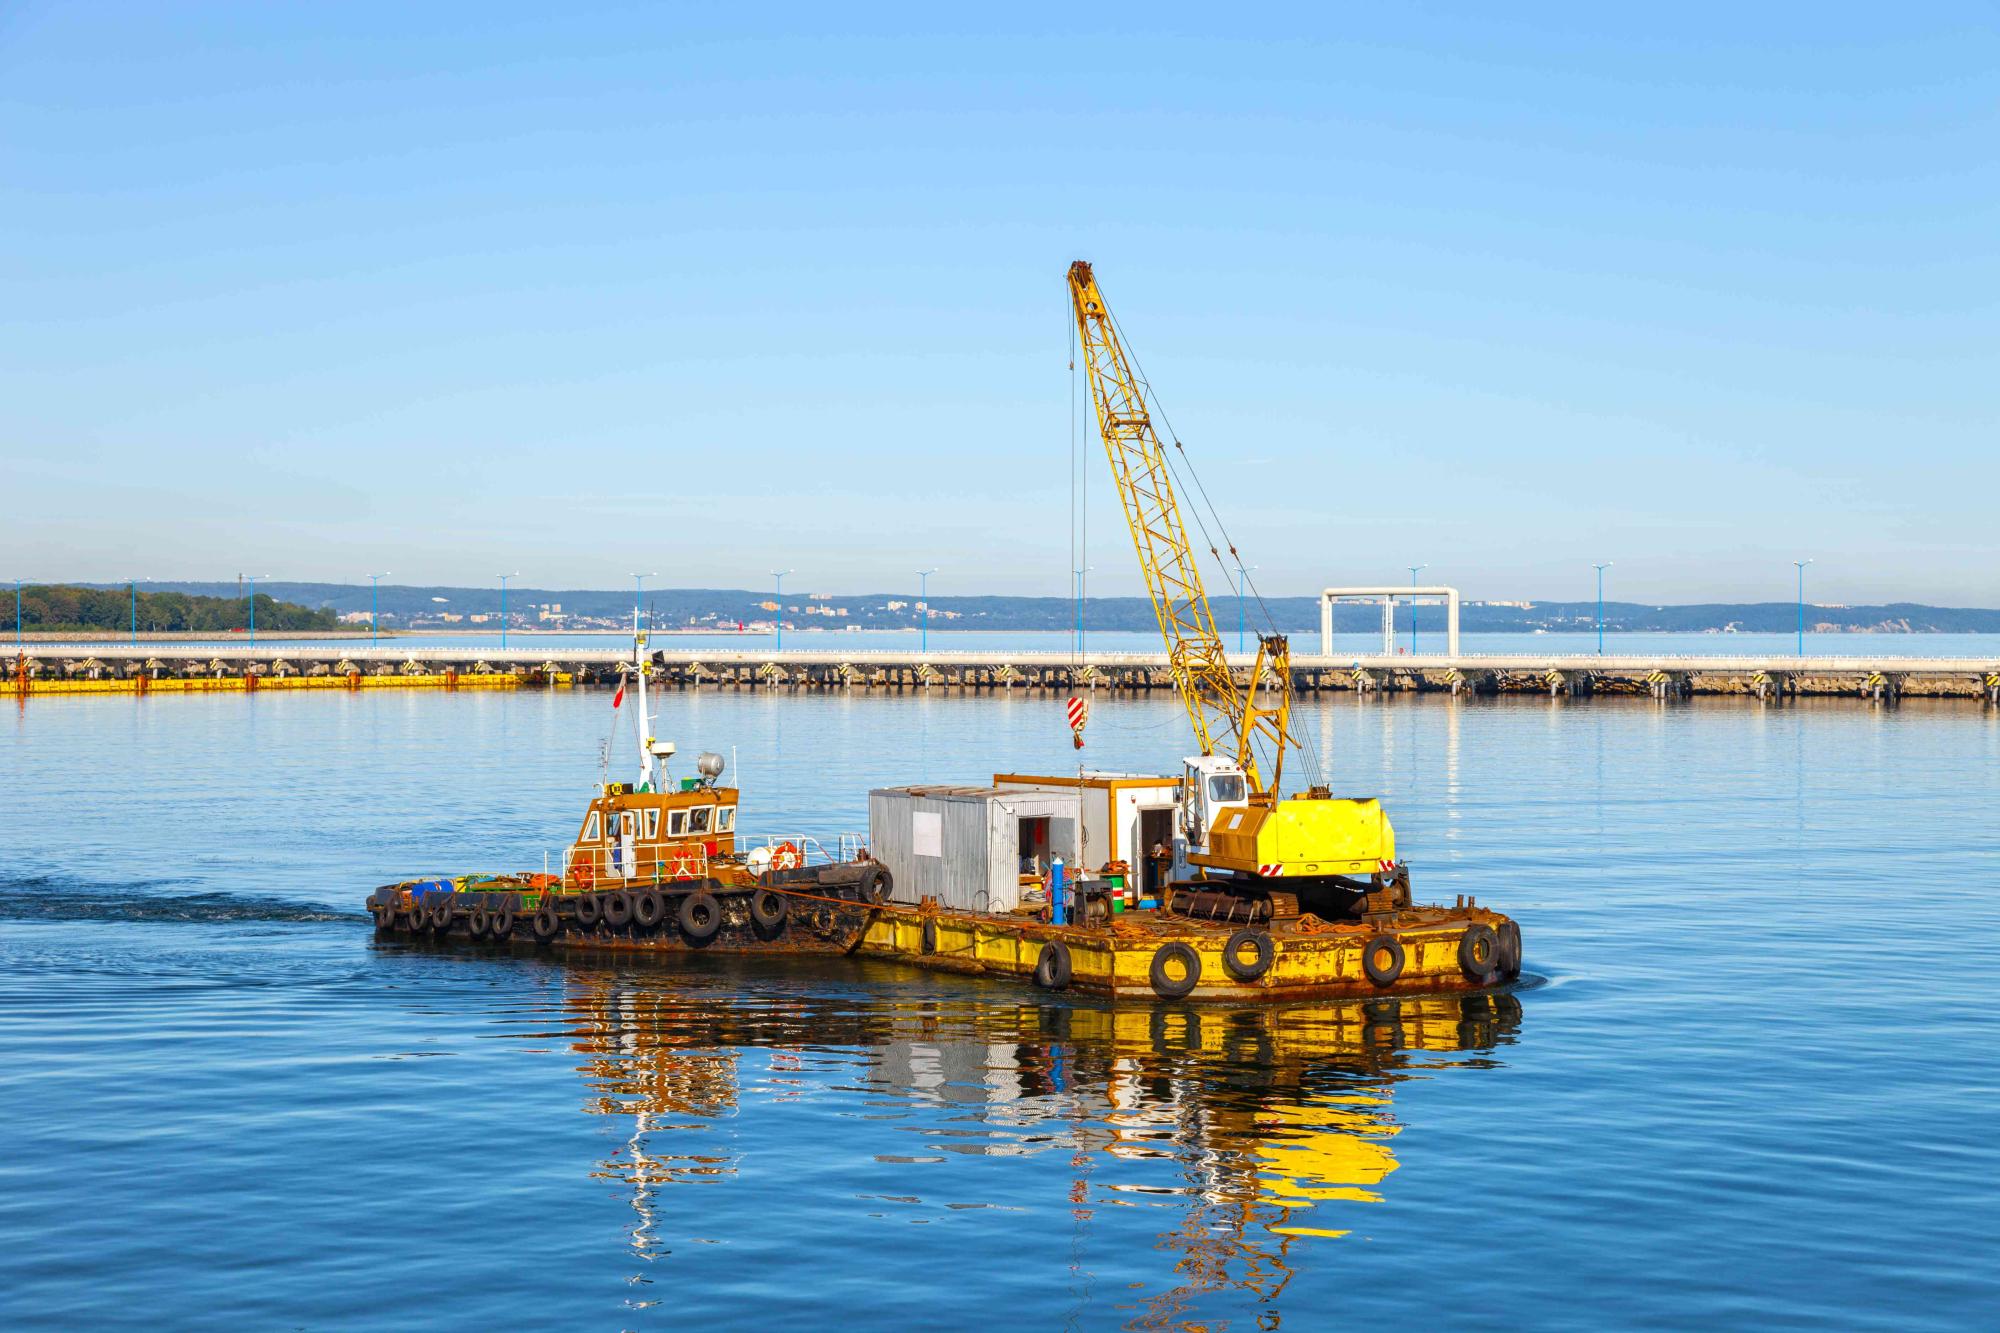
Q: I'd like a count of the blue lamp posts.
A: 13